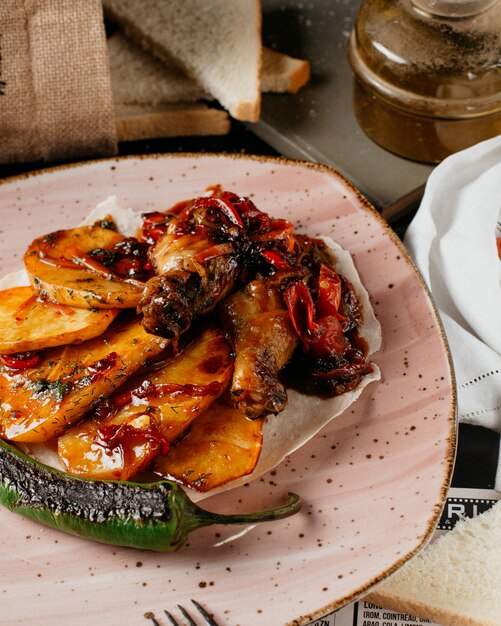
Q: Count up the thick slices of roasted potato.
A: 5